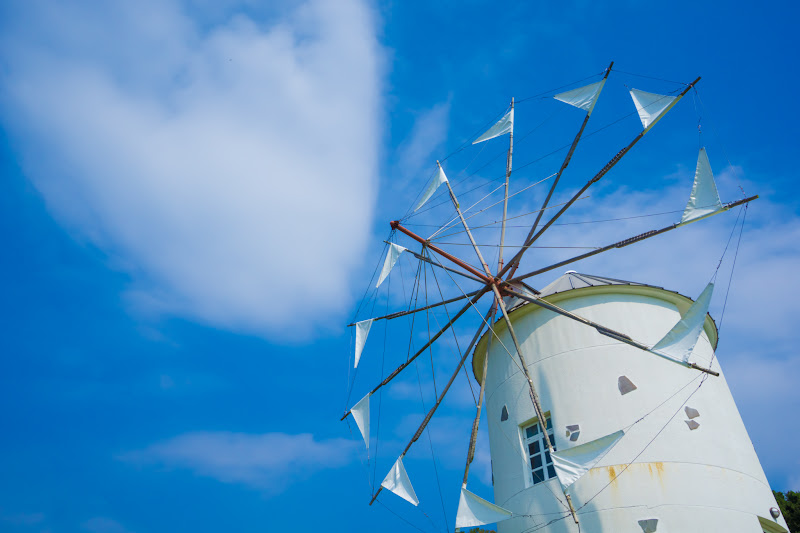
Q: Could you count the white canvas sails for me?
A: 12